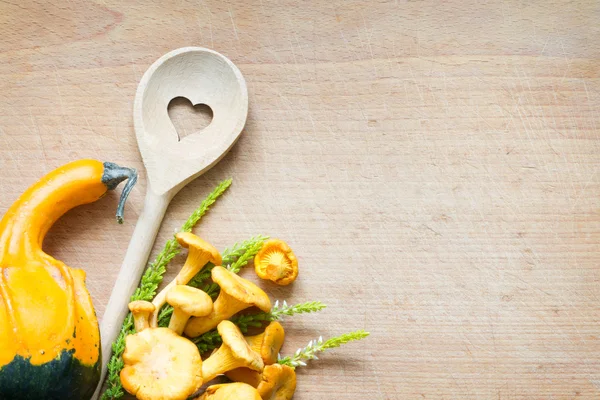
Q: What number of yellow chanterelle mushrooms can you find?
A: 10